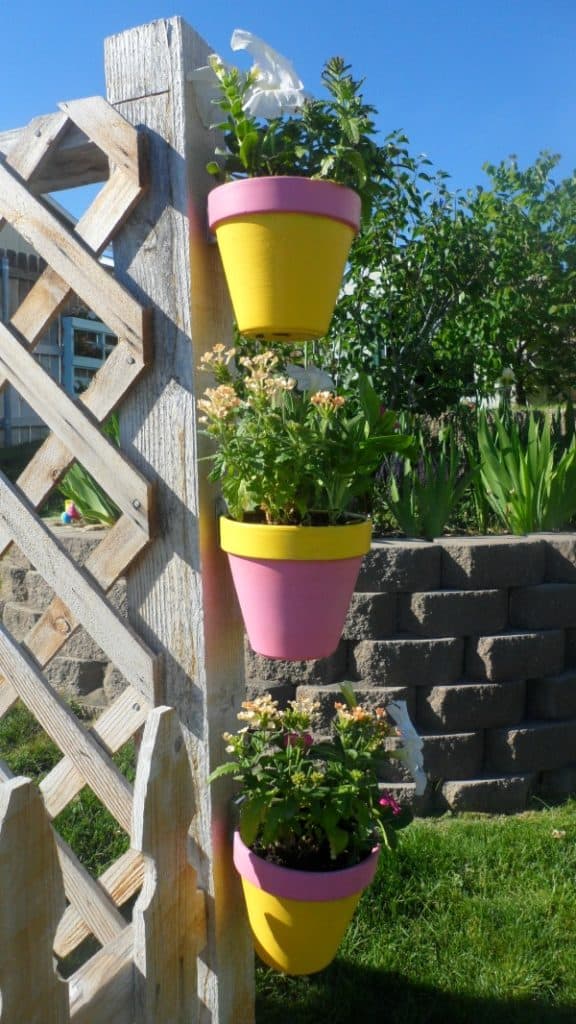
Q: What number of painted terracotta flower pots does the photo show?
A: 3